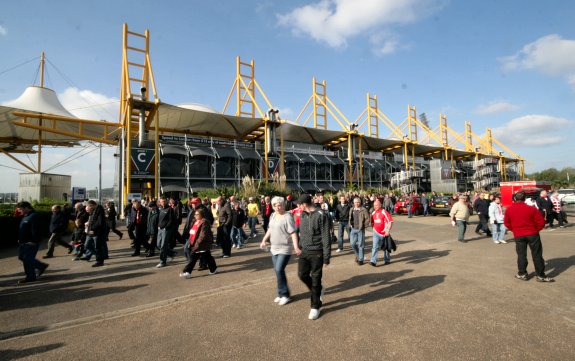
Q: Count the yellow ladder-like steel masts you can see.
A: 8